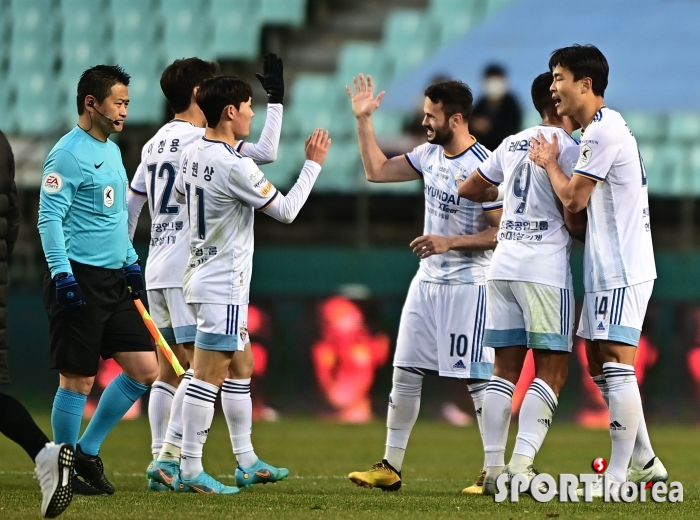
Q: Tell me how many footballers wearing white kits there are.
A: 5